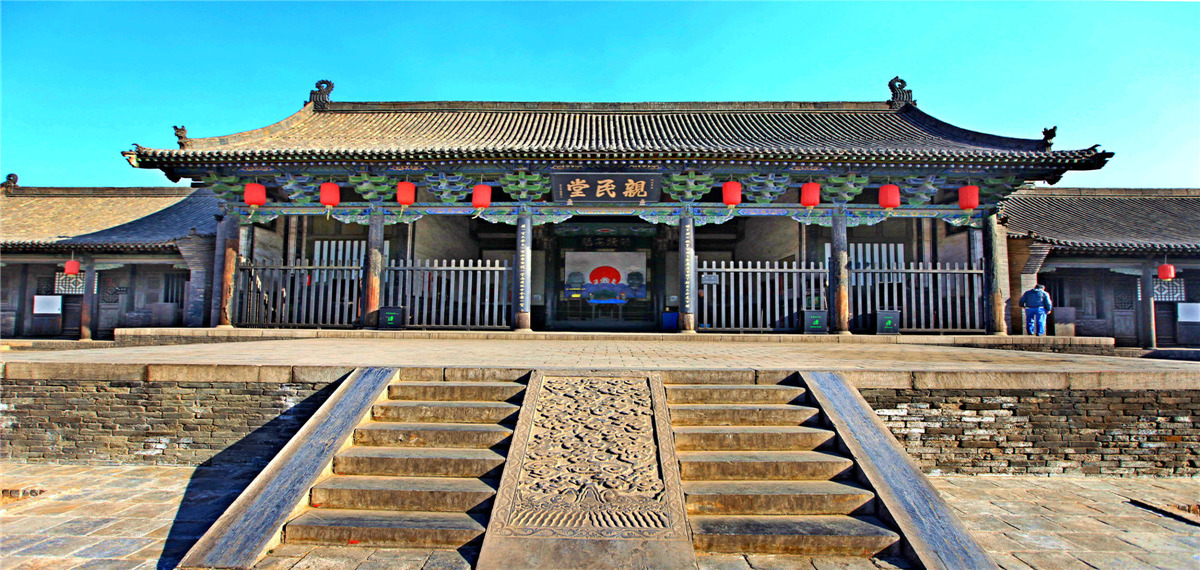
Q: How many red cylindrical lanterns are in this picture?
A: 10